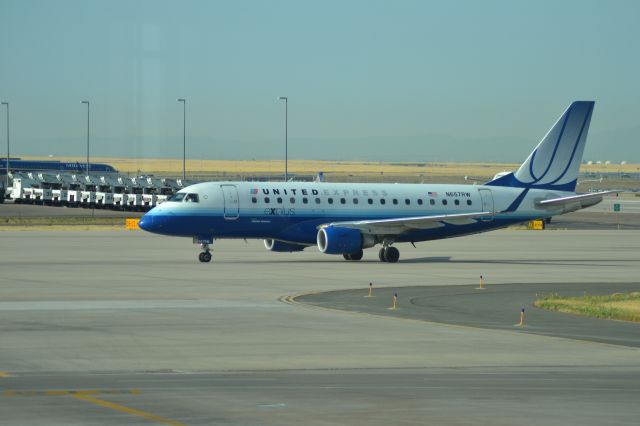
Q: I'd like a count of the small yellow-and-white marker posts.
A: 4